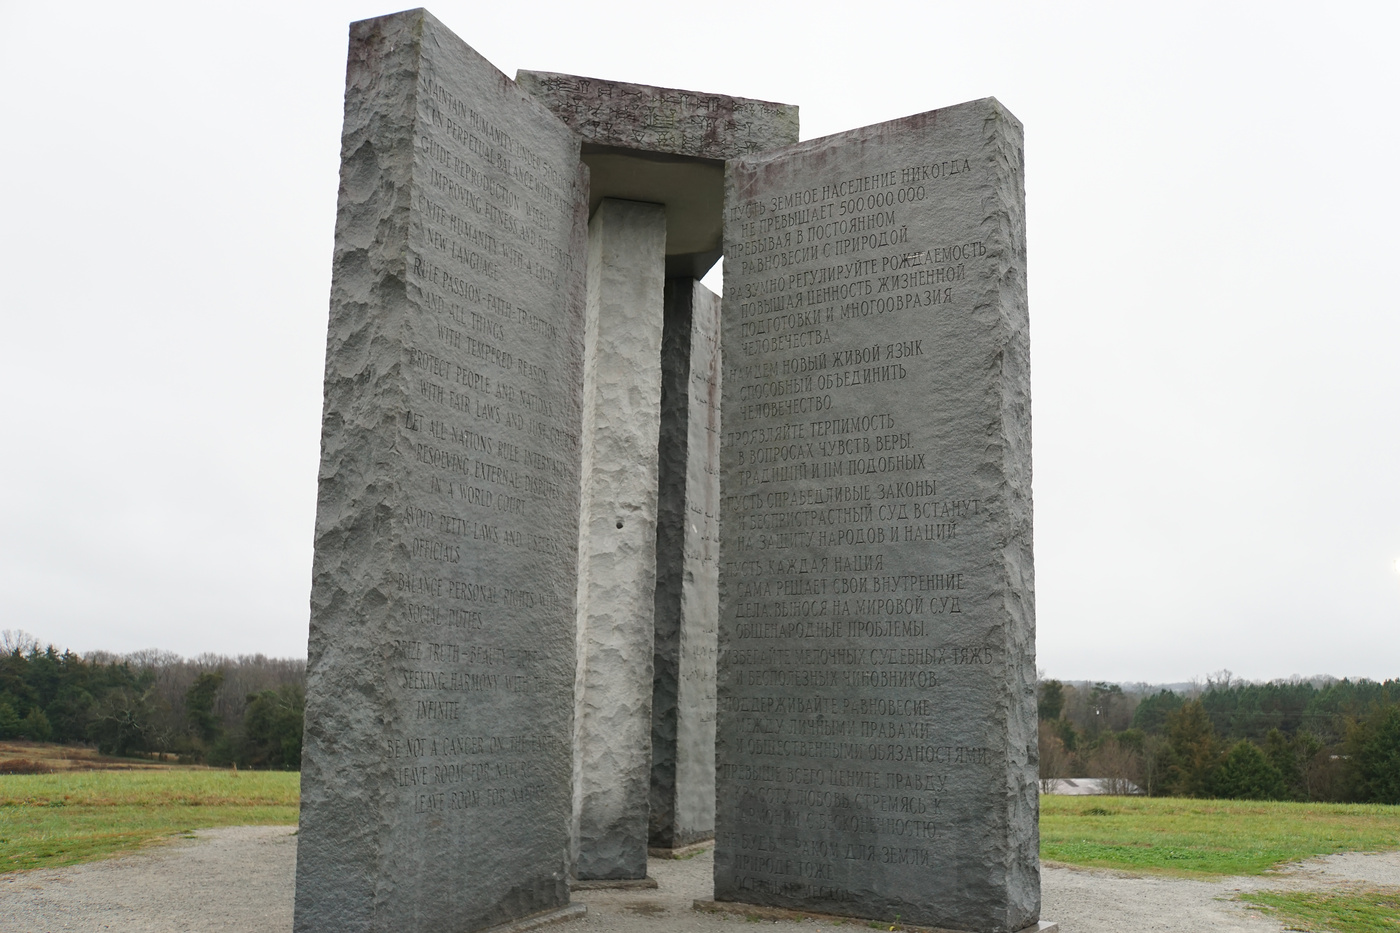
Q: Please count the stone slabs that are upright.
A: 4